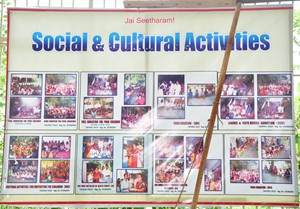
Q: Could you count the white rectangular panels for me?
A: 8